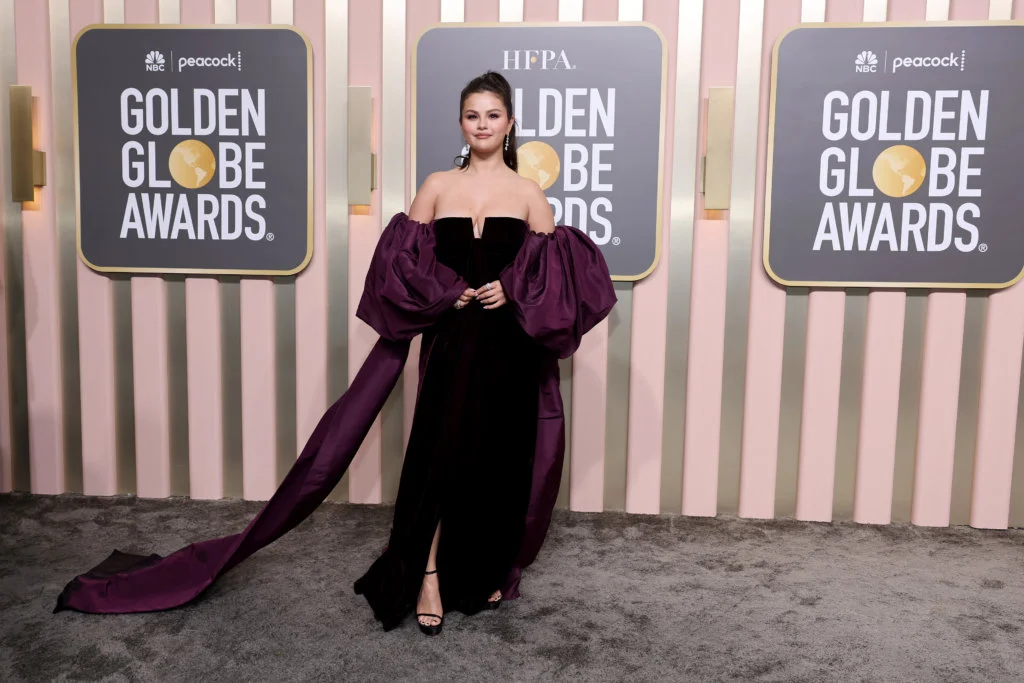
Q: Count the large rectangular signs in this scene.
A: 3